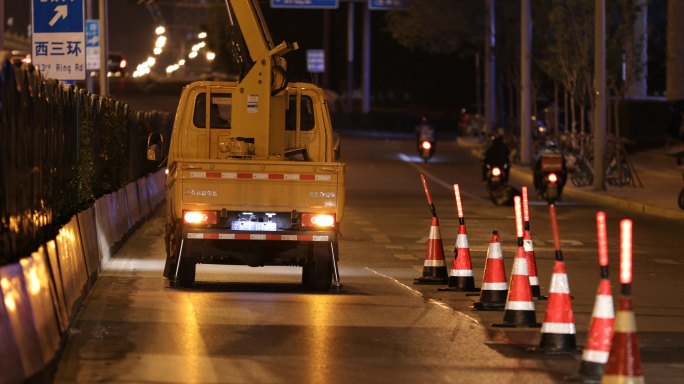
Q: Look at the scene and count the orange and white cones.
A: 8